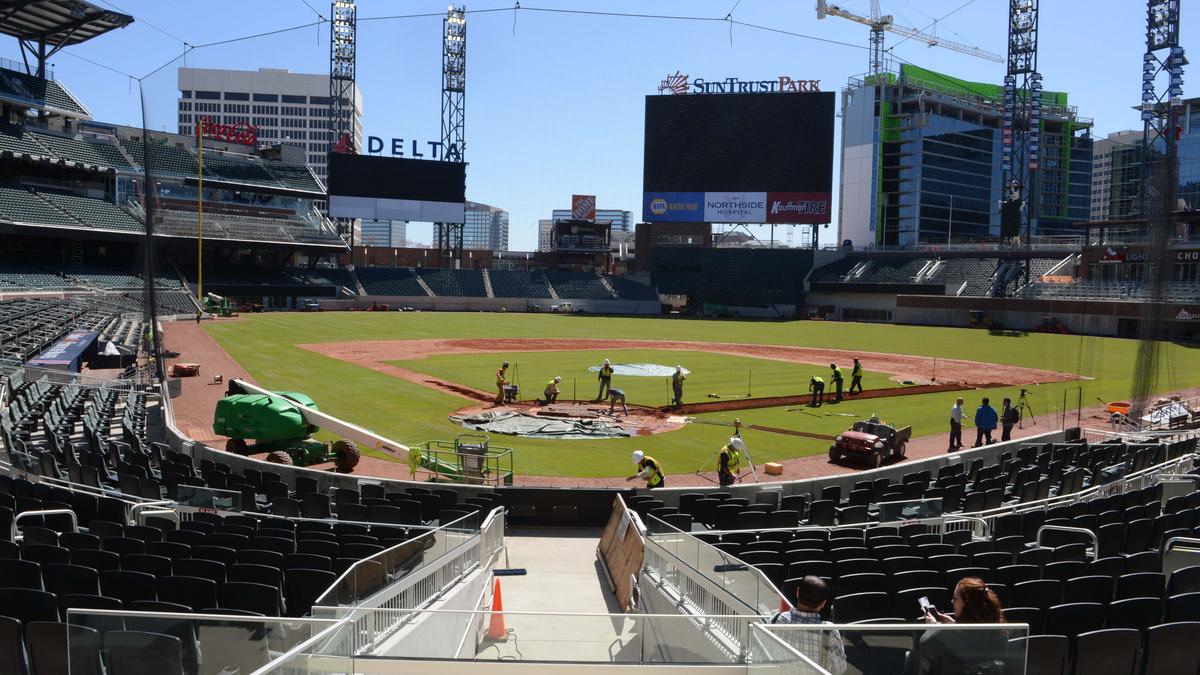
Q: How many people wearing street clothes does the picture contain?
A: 5